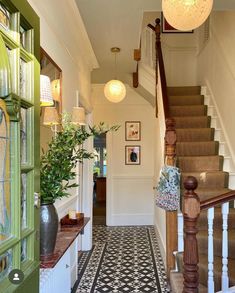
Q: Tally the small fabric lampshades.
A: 3